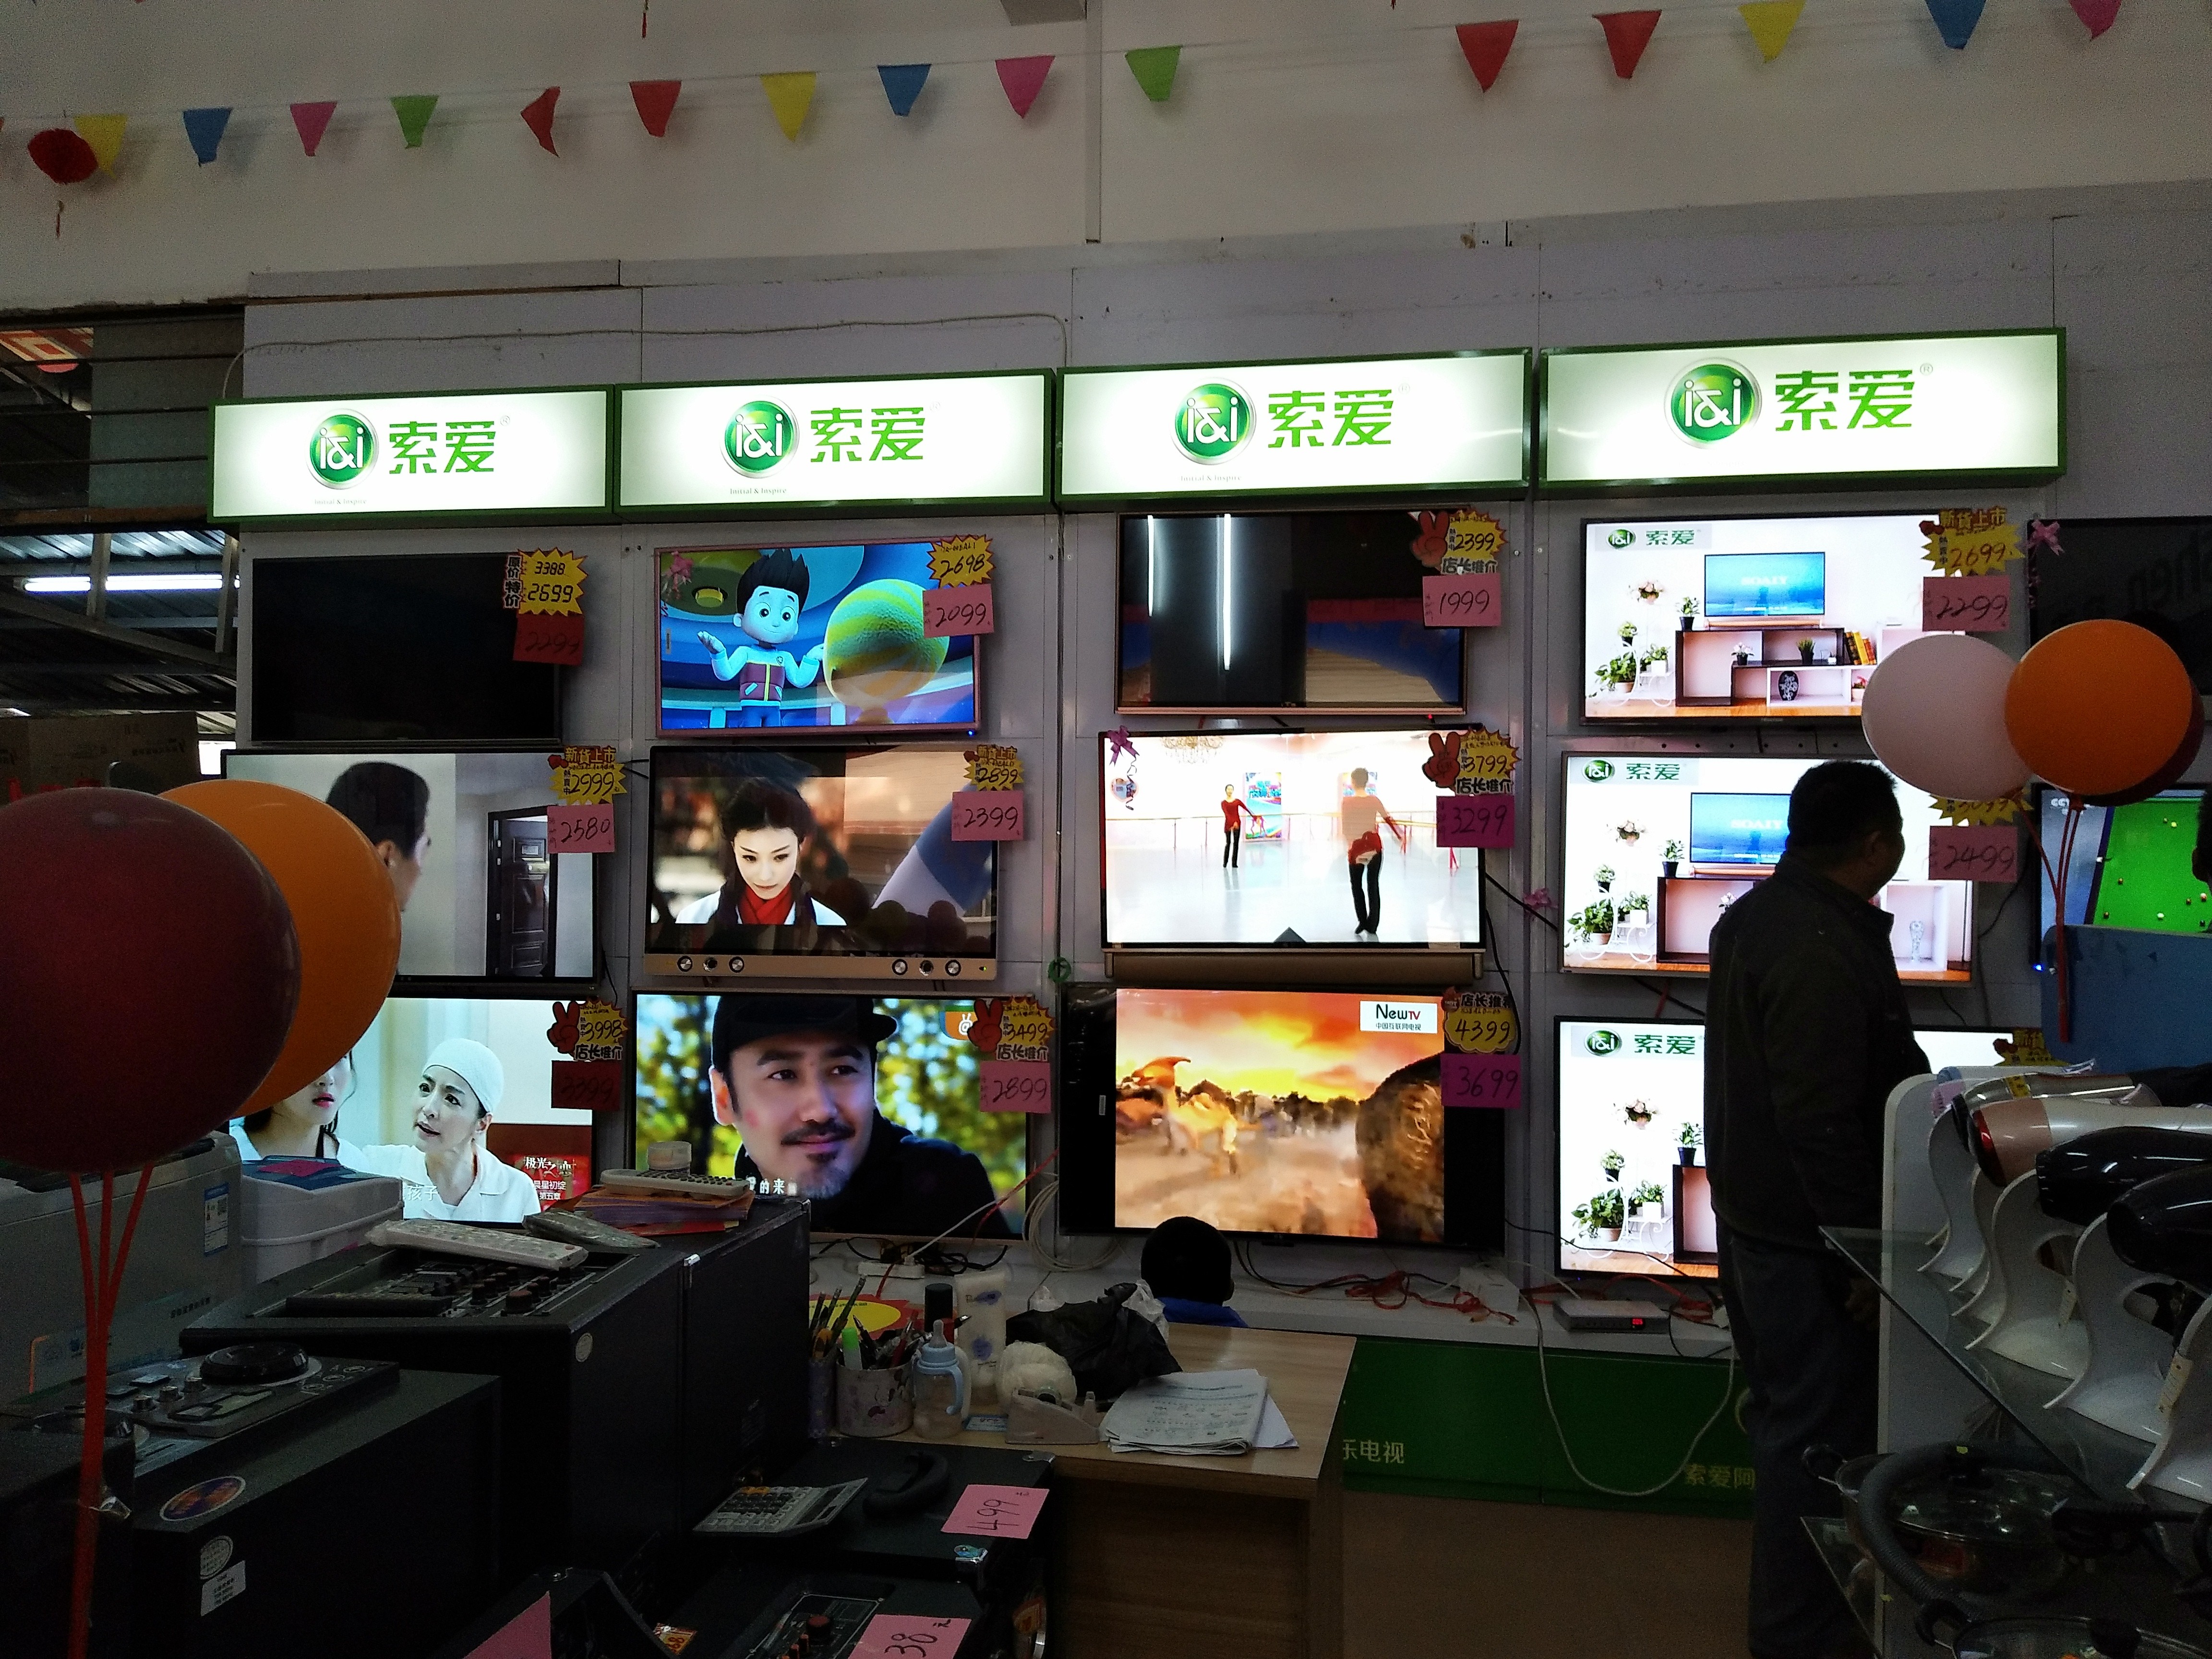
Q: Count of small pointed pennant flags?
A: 15